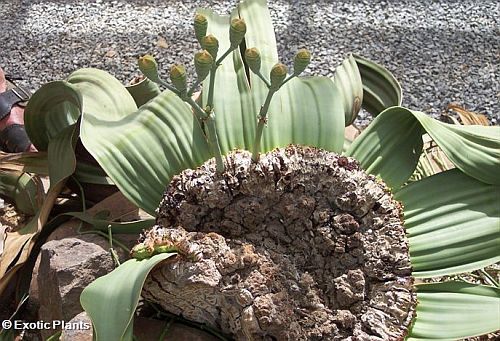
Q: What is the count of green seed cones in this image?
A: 9